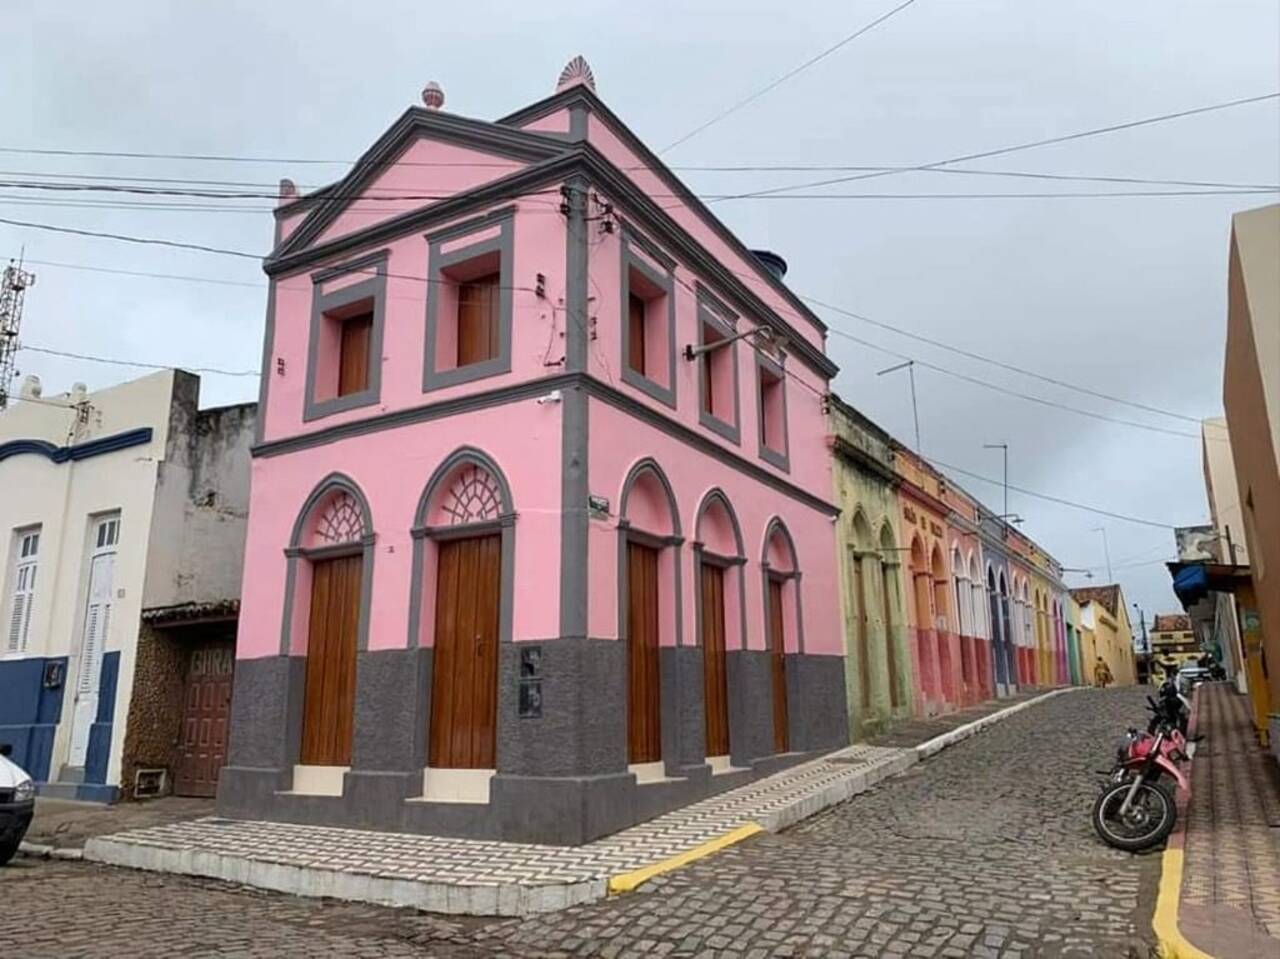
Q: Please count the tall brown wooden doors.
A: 5